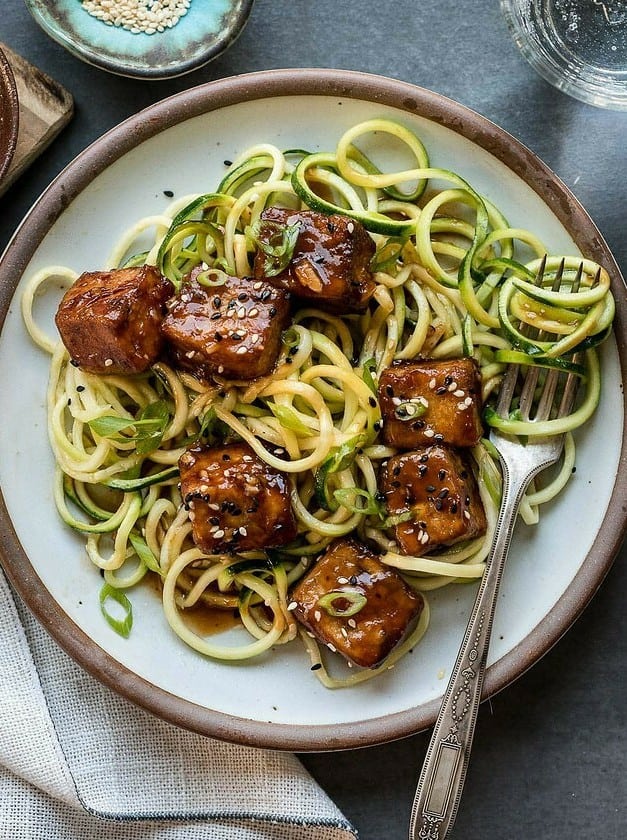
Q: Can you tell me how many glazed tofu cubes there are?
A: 7